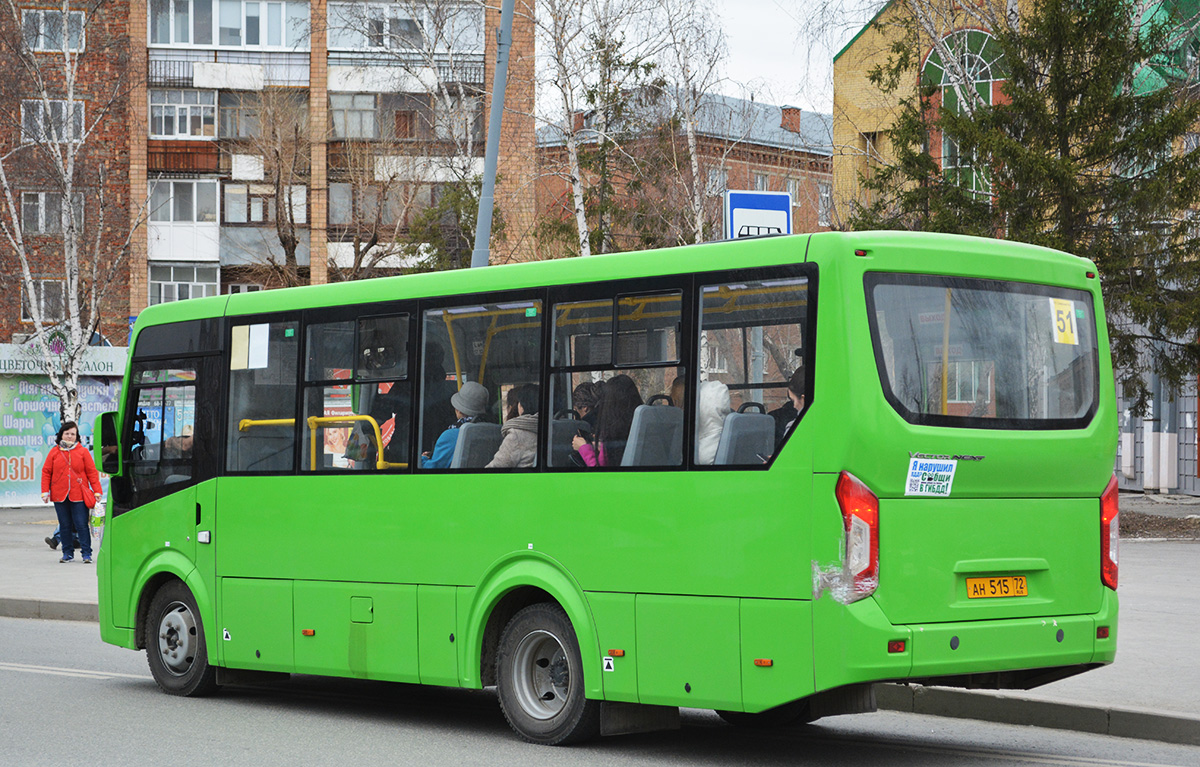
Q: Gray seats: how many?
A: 4